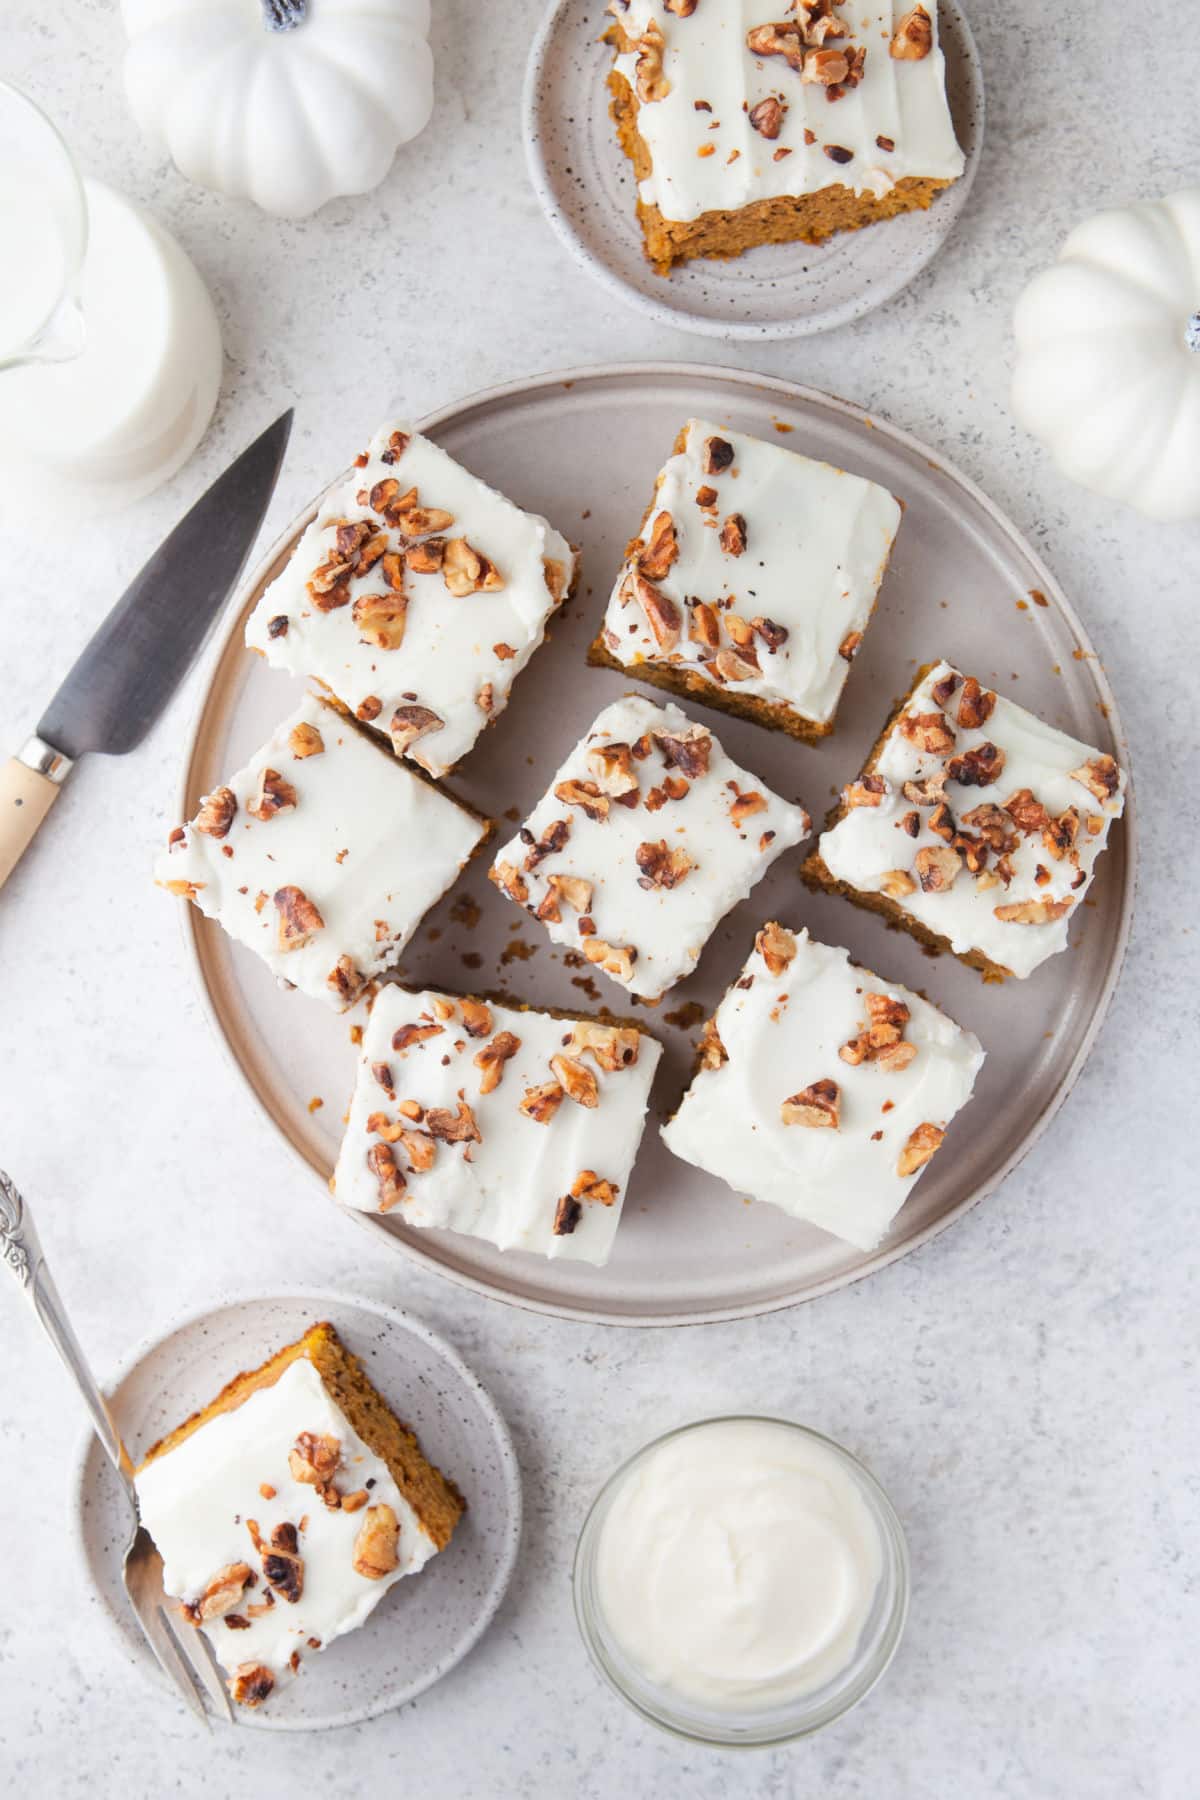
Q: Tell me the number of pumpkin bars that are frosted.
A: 9